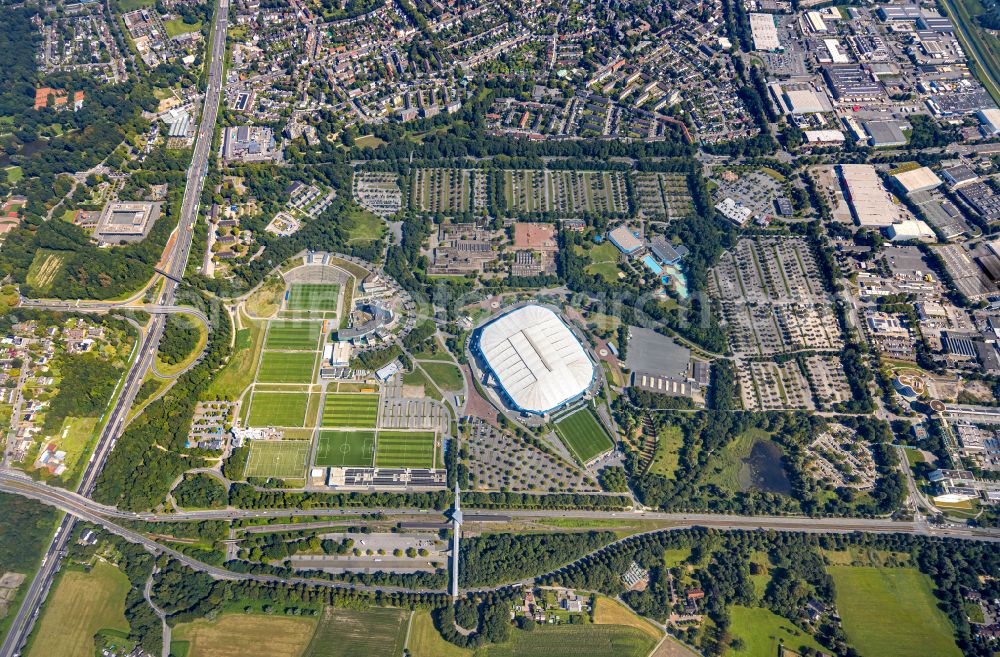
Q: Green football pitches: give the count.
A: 9